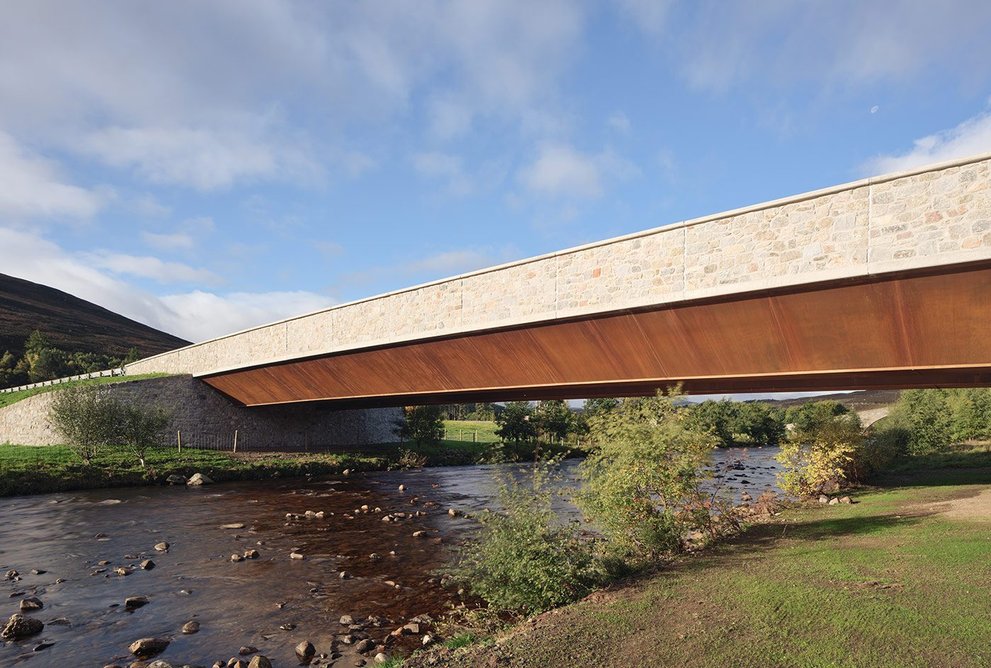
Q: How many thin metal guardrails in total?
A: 1